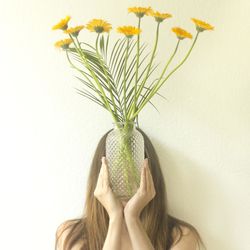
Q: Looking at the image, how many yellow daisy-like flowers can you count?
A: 9